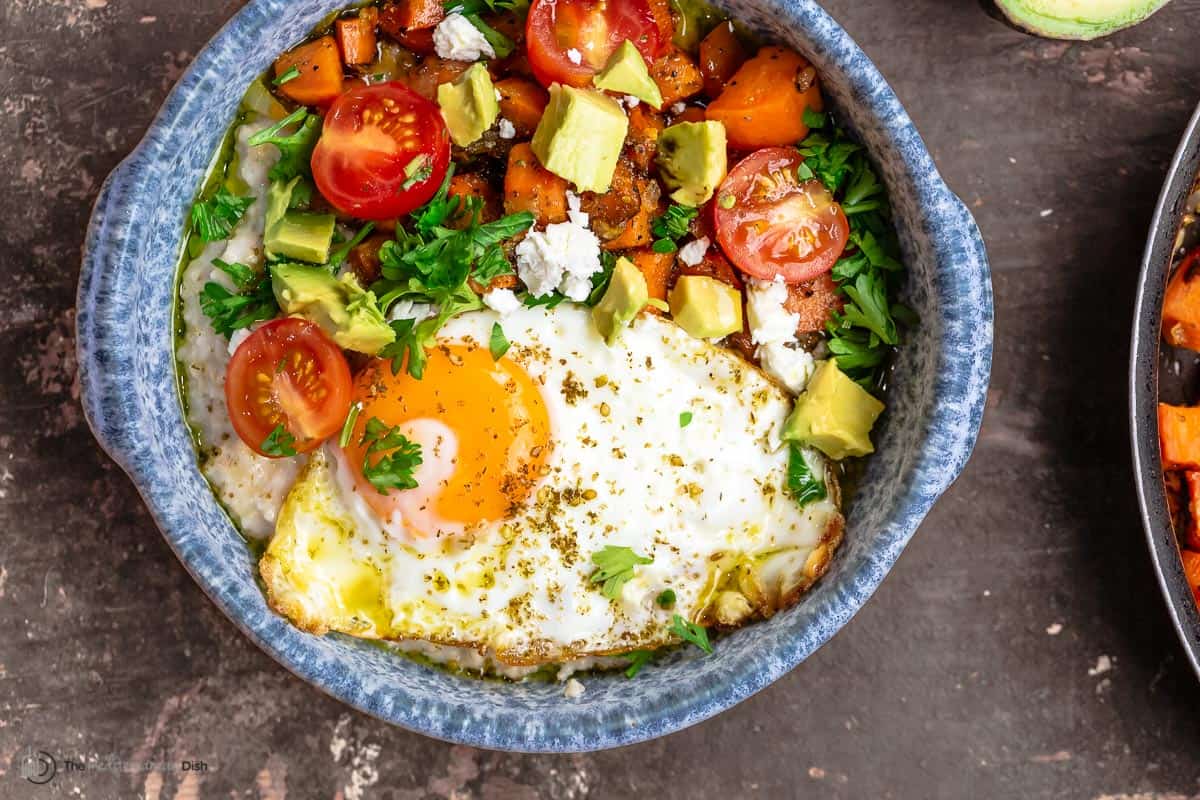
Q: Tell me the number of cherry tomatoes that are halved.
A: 4